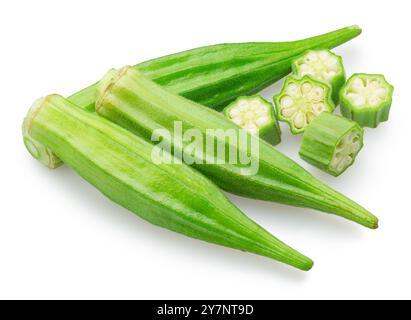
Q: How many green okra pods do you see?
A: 3